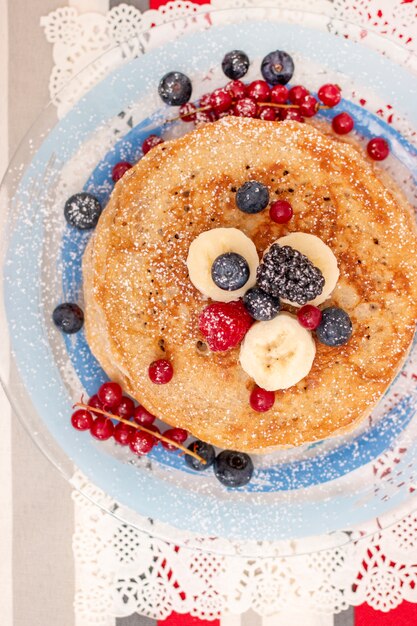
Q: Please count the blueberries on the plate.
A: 11